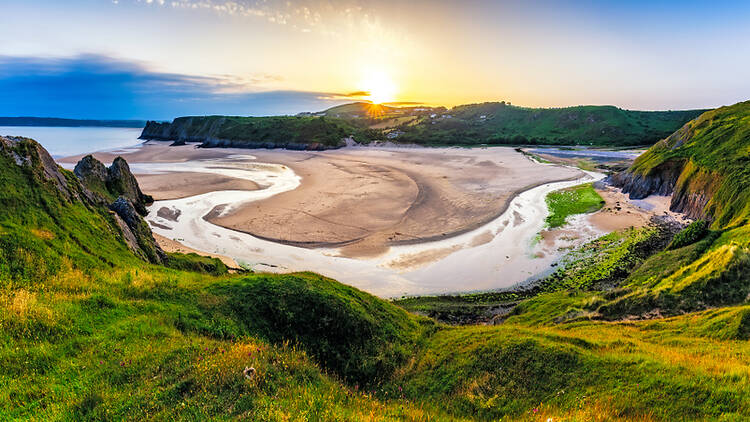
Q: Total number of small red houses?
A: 0